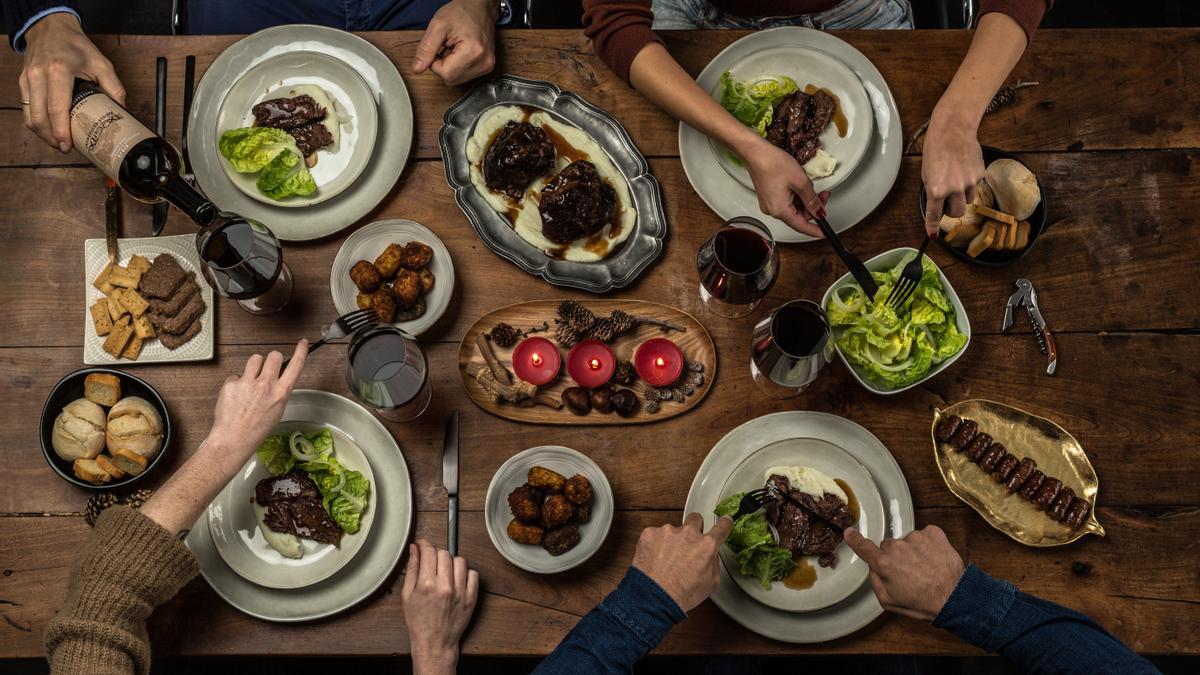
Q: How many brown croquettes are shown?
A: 15